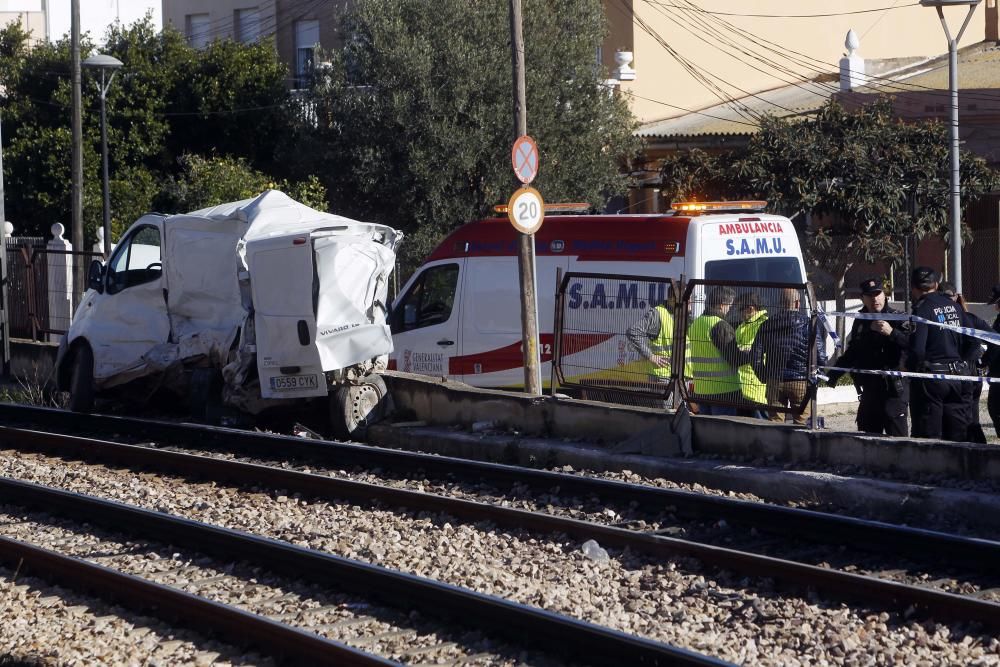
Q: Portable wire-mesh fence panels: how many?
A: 2